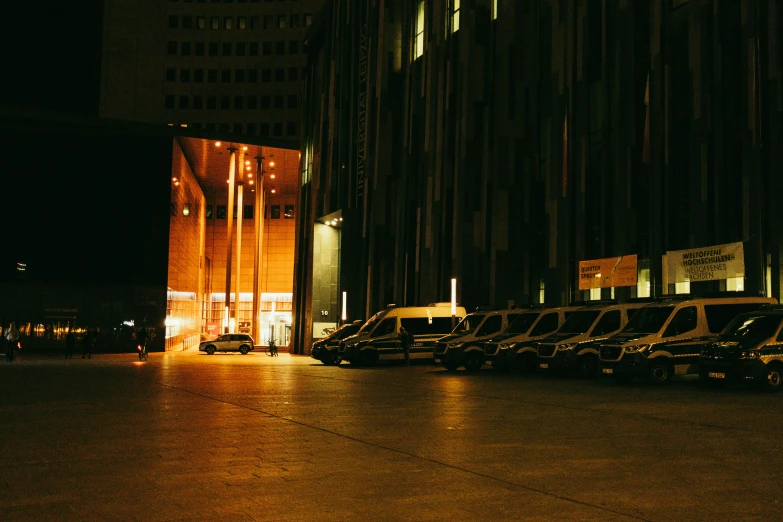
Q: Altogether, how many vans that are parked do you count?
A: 7